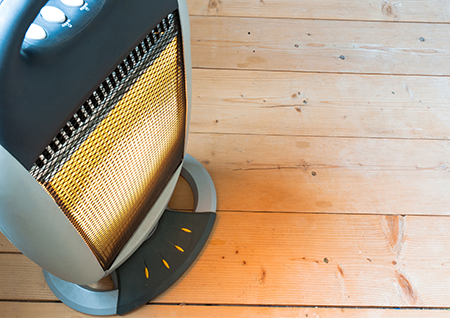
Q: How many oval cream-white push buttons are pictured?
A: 3